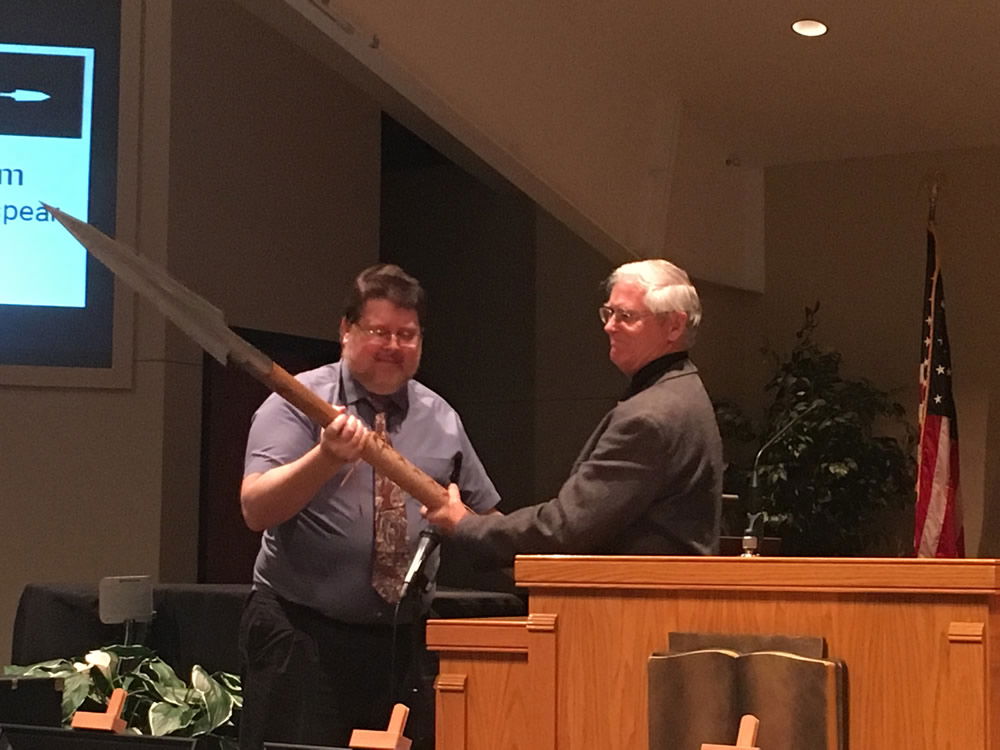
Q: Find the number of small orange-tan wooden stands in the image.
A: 3